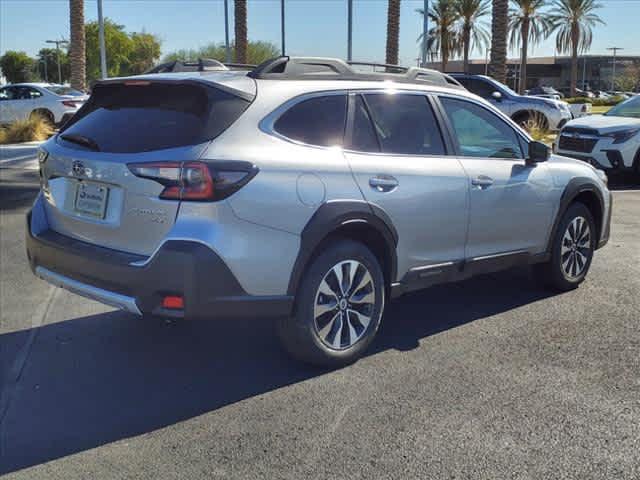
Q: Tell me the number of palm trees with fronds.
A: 4